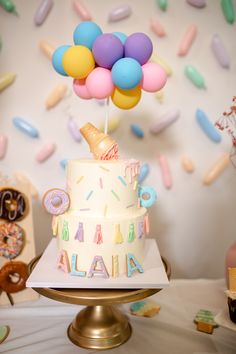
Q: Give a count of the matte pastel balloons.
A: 11